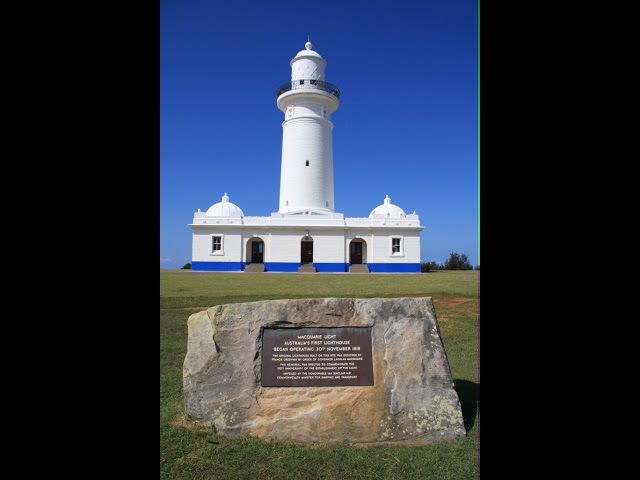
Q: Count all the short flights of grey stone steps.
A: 3